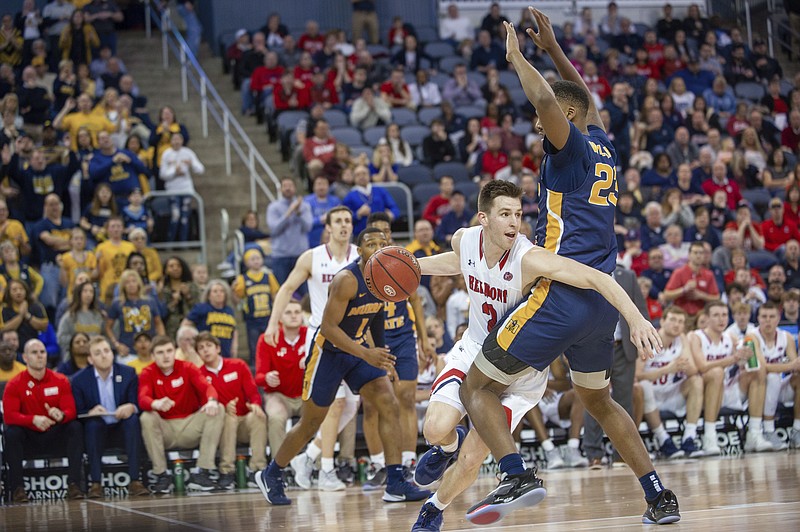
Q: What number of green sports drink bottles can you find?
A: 4